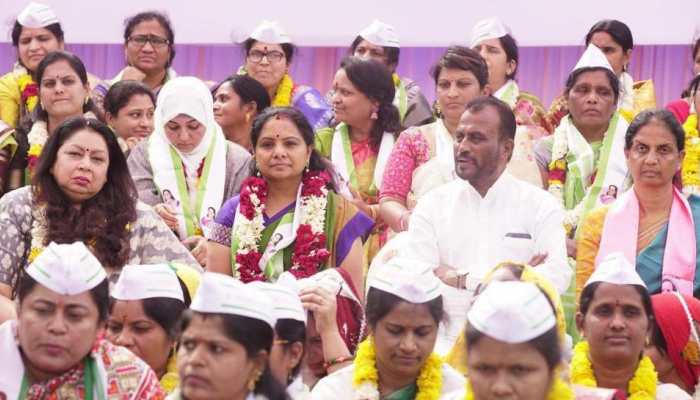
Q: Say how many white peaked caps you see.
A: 12